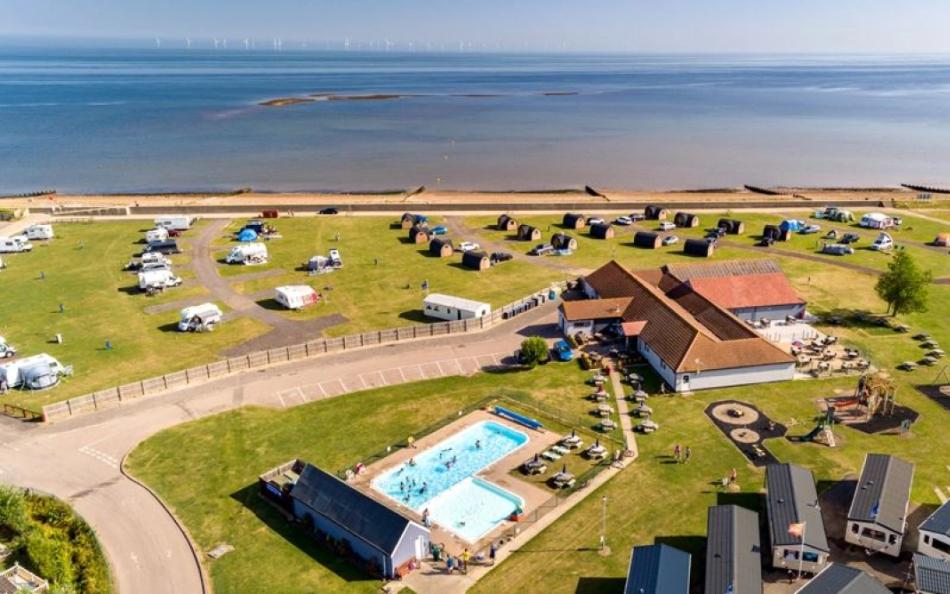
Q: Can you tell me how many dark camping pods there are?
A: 15